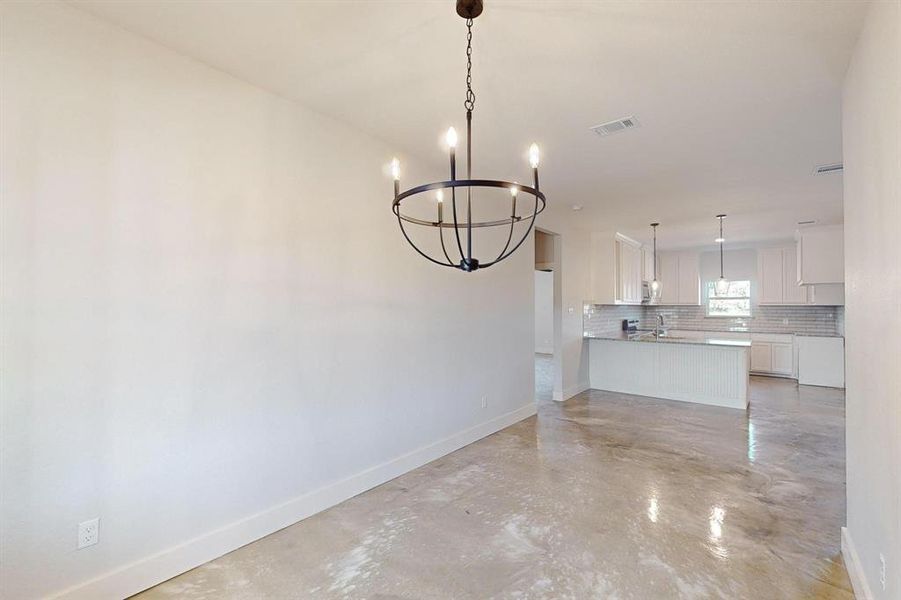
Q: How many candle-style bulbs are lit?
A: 5